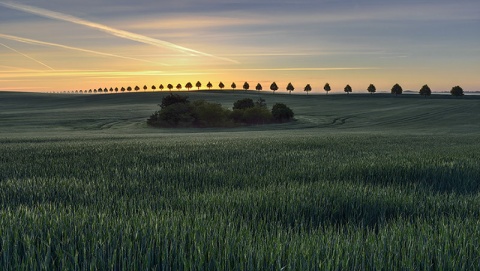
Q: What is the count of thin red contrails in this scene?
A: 0